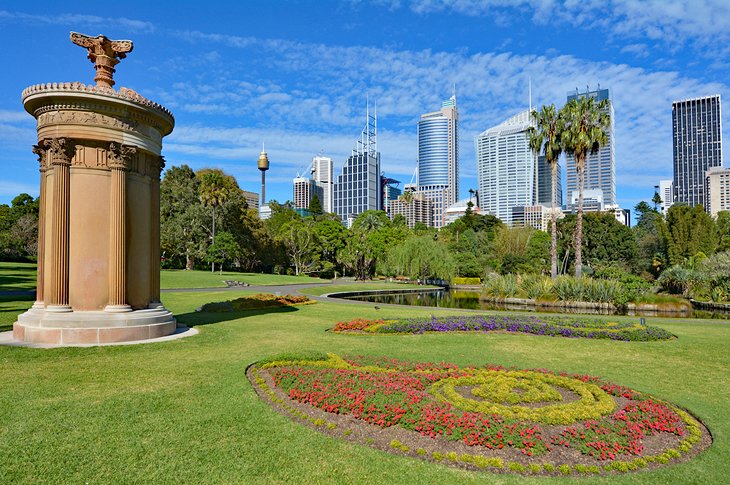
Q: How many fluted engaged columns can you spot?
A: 4